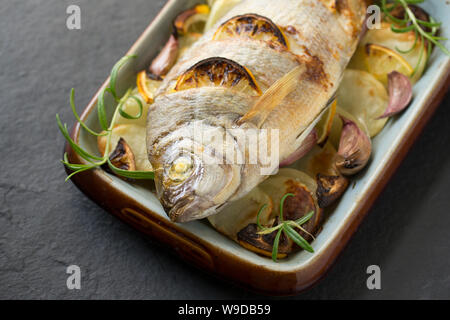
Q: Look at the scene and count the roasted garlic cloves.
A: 4